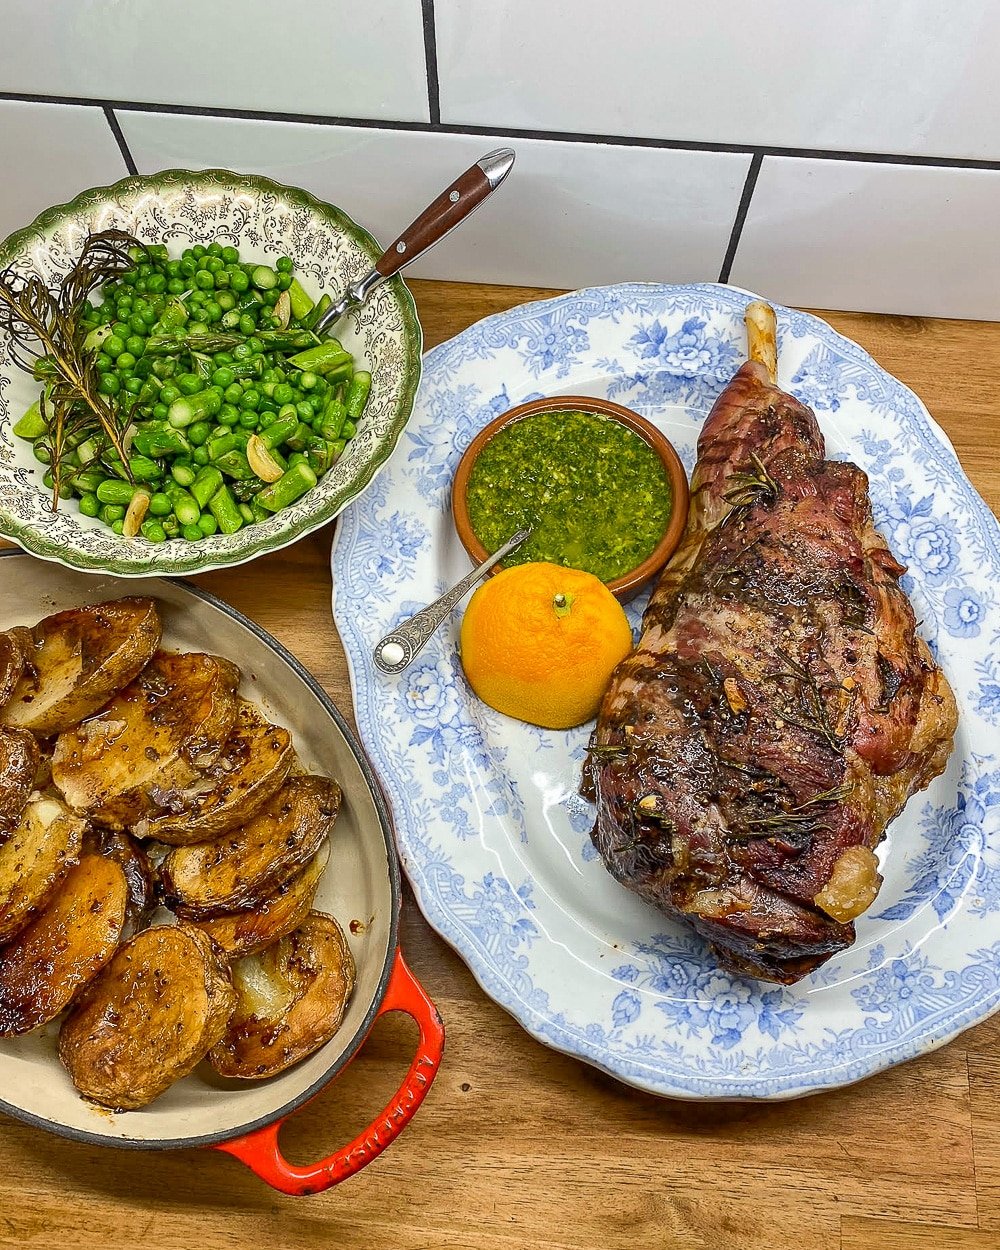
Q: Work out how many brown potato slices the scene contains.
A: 11